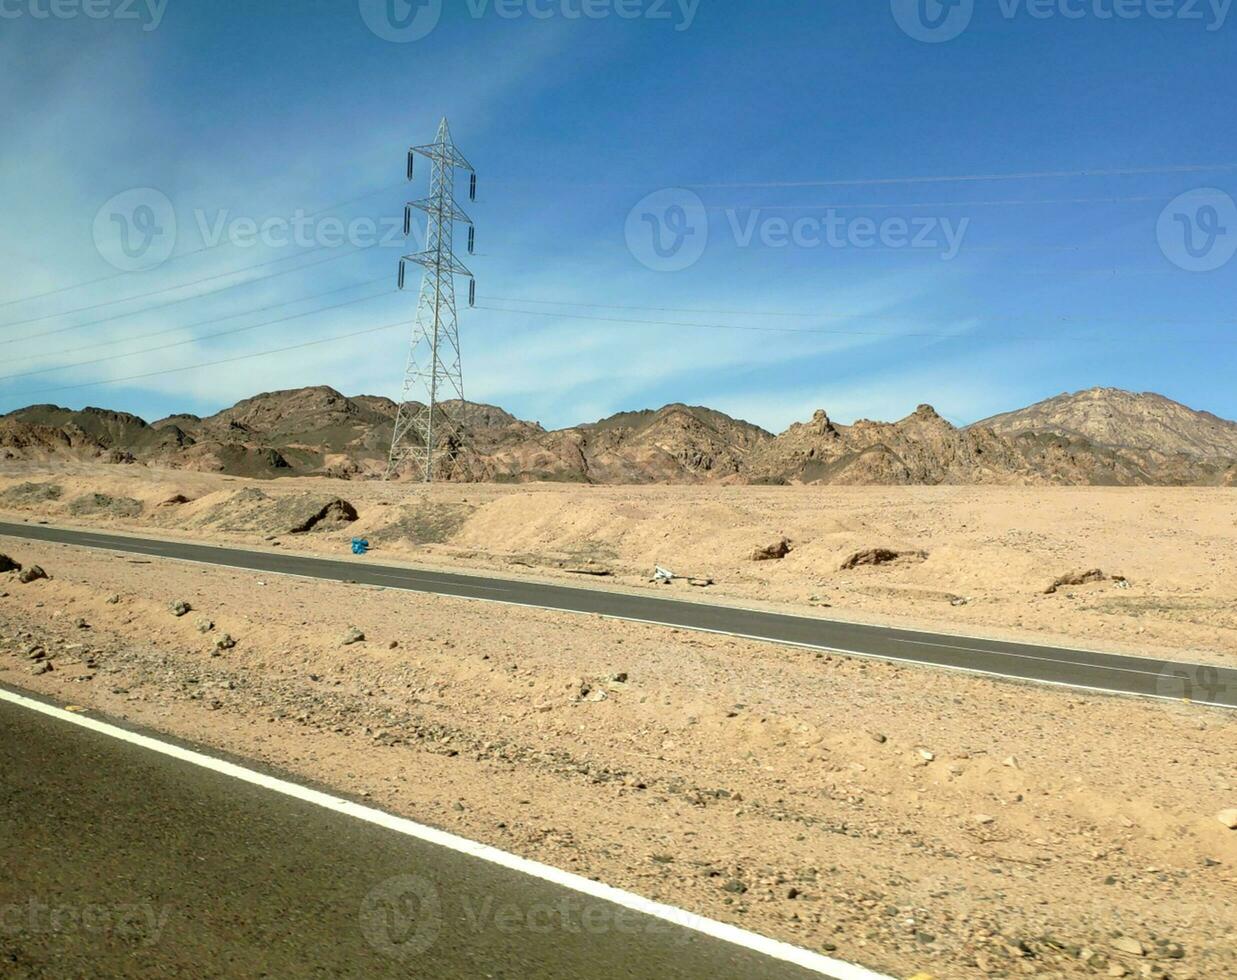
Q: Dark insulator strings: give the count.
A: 6